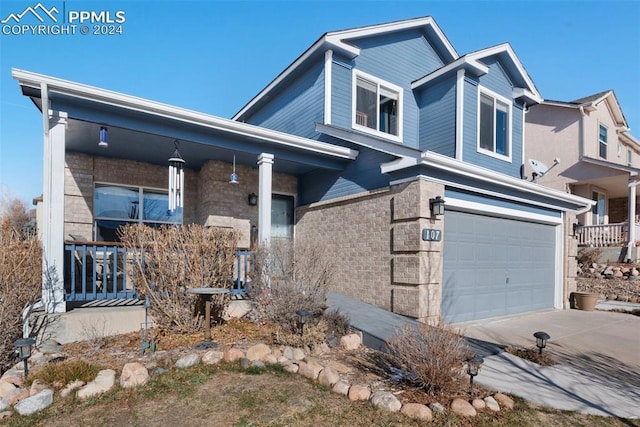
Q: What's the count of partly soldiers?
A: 0